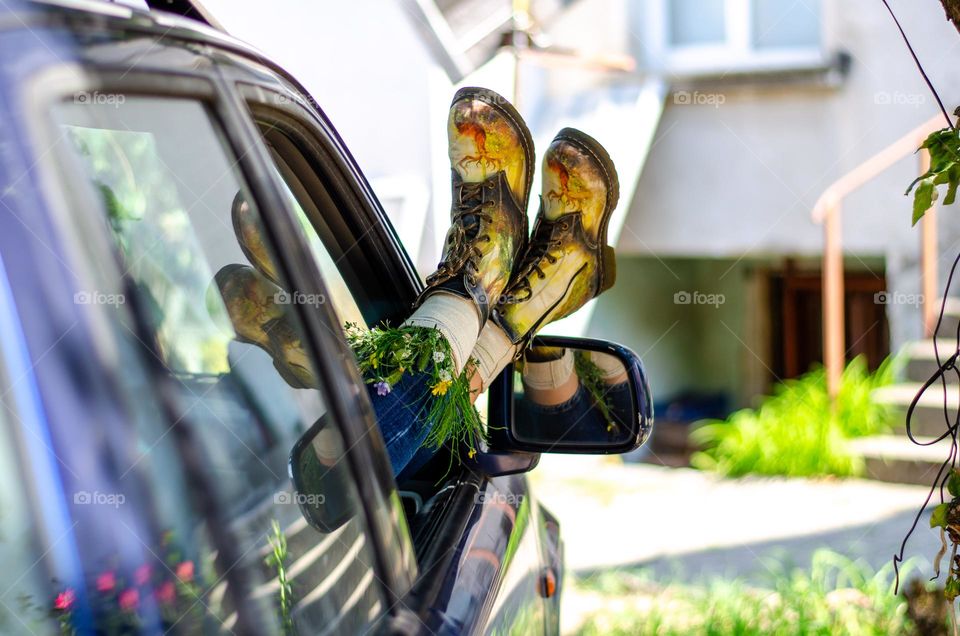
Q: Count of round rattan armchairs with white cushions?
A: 0